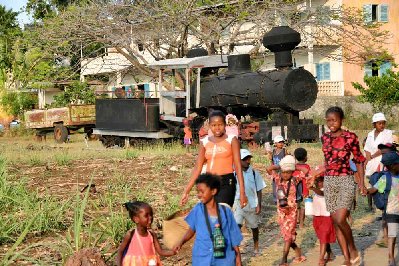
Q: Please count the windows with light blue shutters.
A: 3